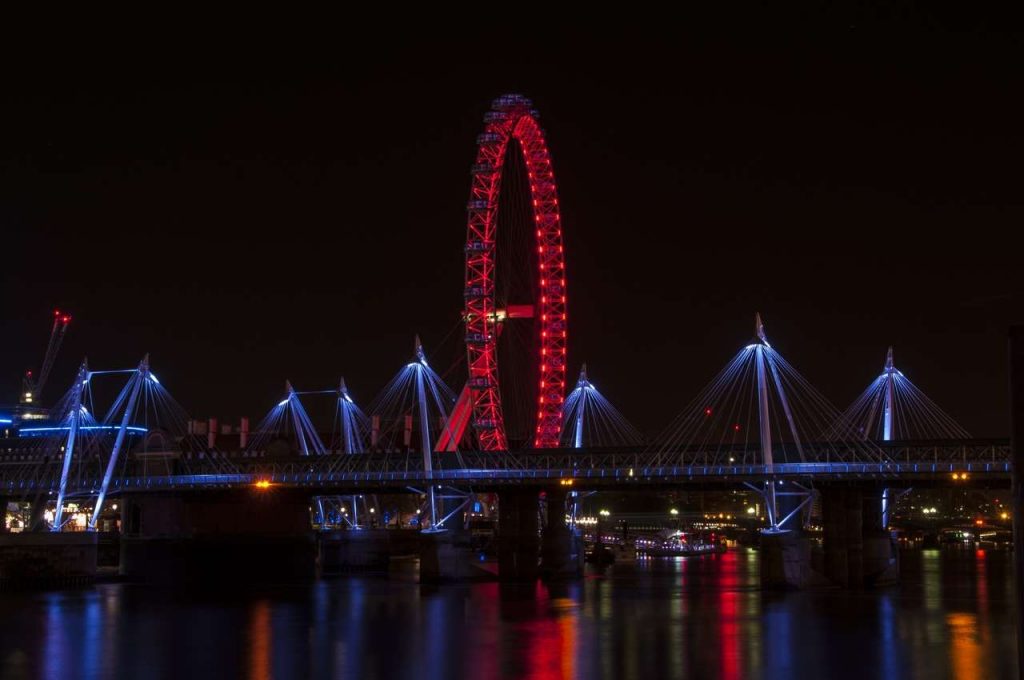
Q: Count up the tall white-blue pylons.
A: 8